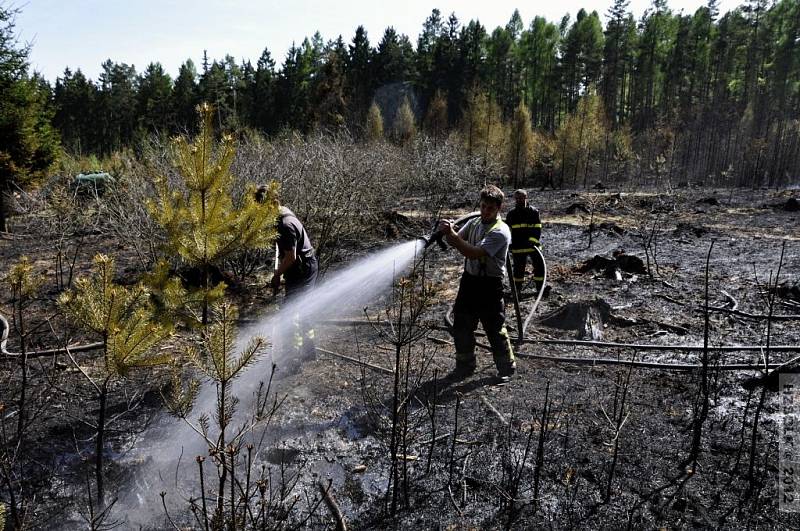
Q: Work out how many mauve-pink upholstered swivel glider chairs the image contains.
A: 0